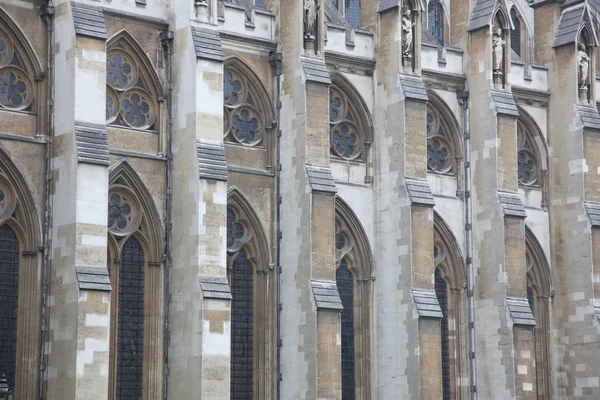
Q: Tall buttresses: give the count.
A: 6